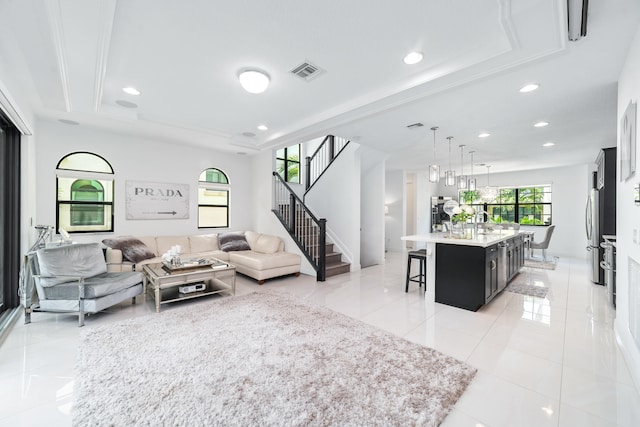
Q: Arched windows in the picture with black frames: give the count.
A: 2